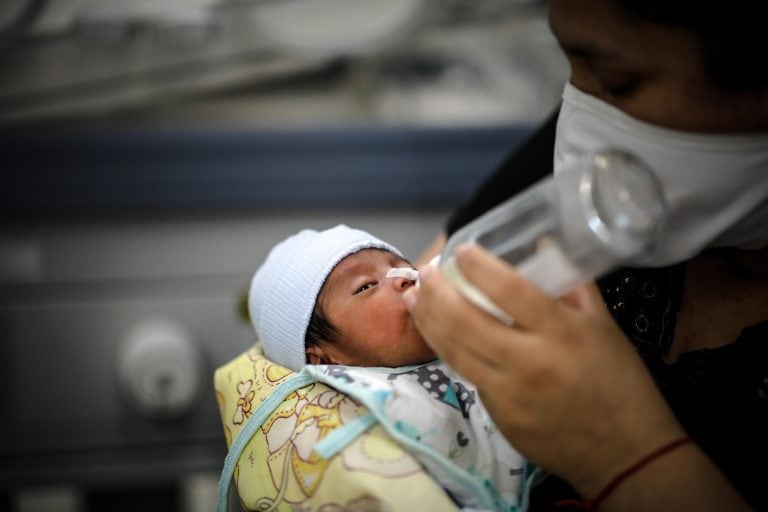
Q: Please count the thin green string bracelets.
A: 0